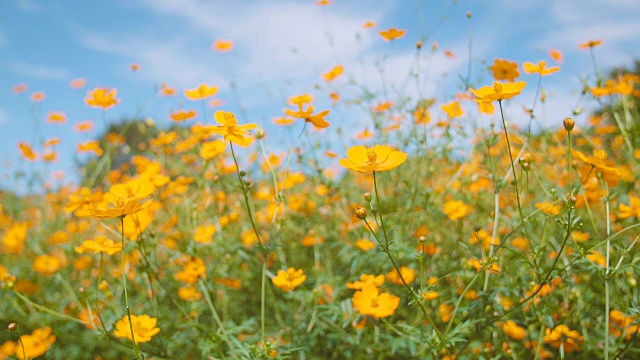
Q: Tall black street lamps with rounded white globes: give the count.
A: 0